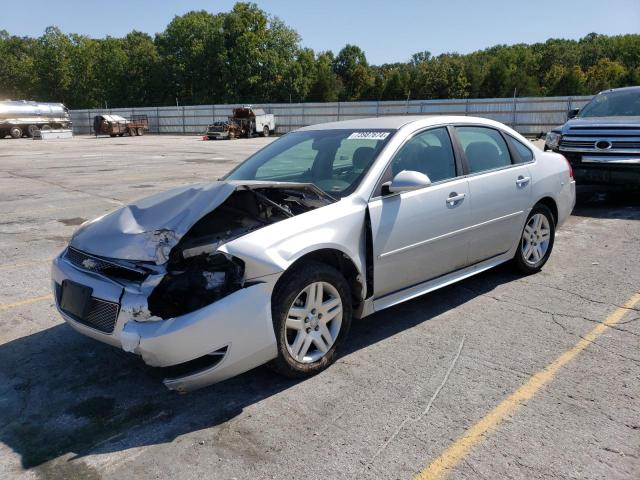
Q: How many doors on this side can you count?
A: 2